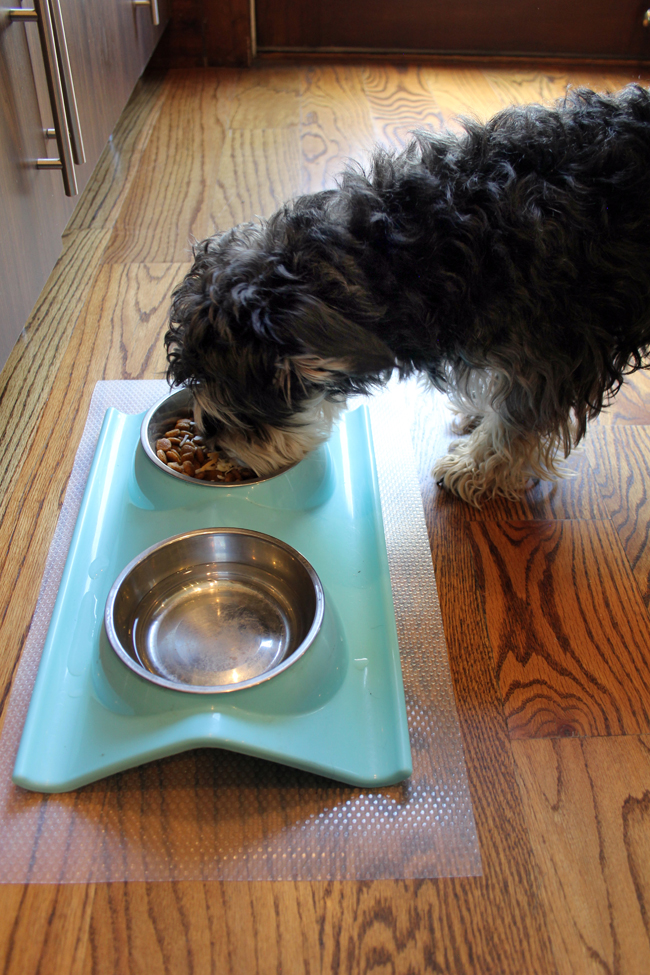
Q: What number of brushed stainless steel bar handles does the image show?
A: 3